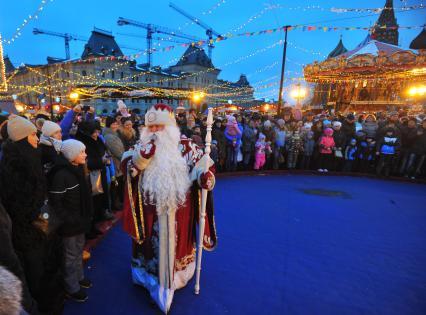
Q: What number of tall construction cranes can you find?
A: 3